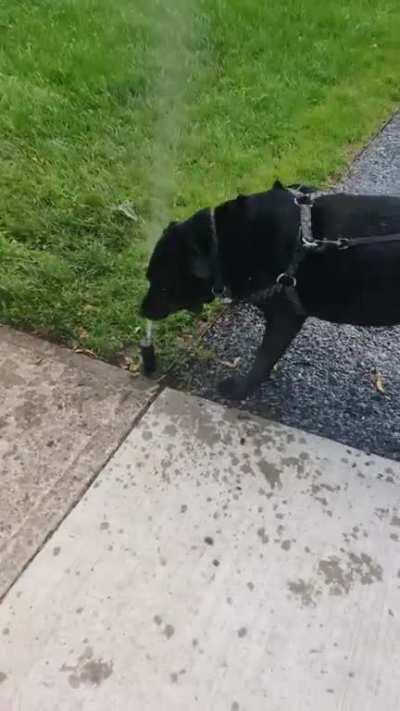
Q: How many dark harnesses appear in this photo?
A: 1